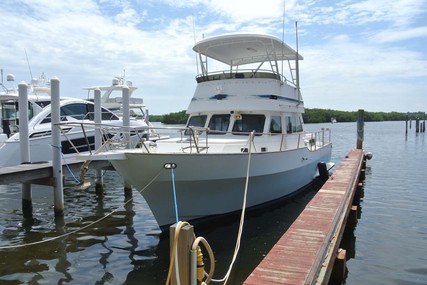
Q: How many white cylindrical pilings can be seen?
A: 4